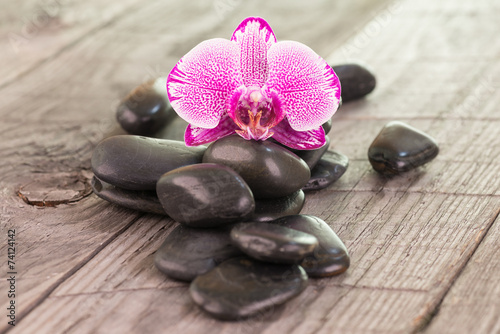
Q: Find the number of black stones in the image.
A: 15